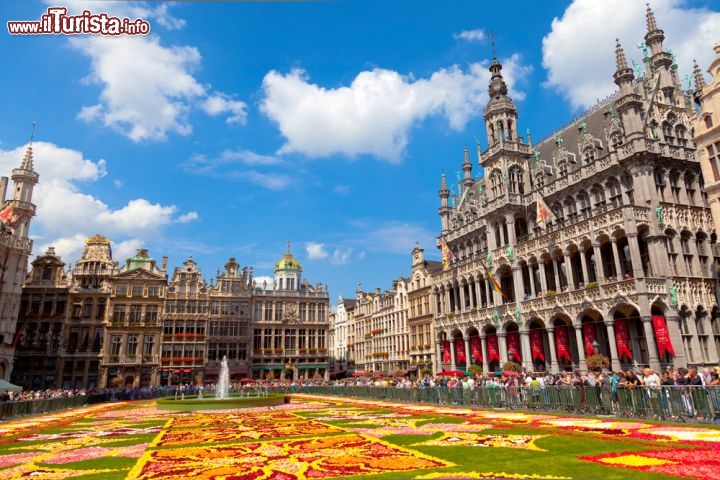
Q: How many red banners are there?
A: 10